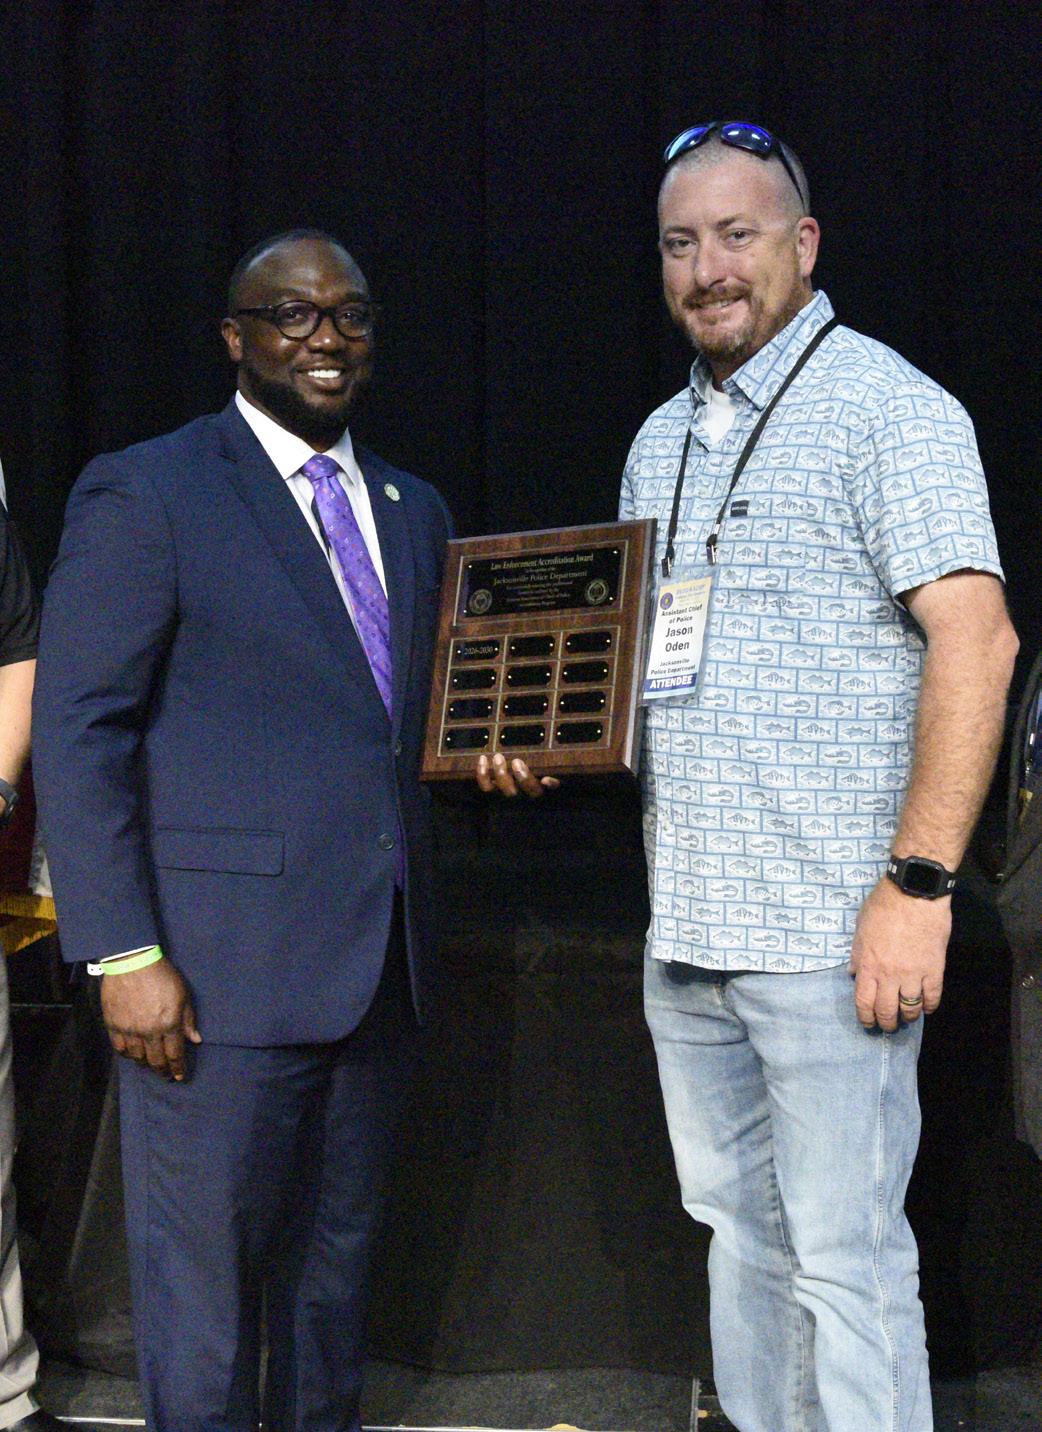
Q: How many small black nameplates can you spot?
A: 12